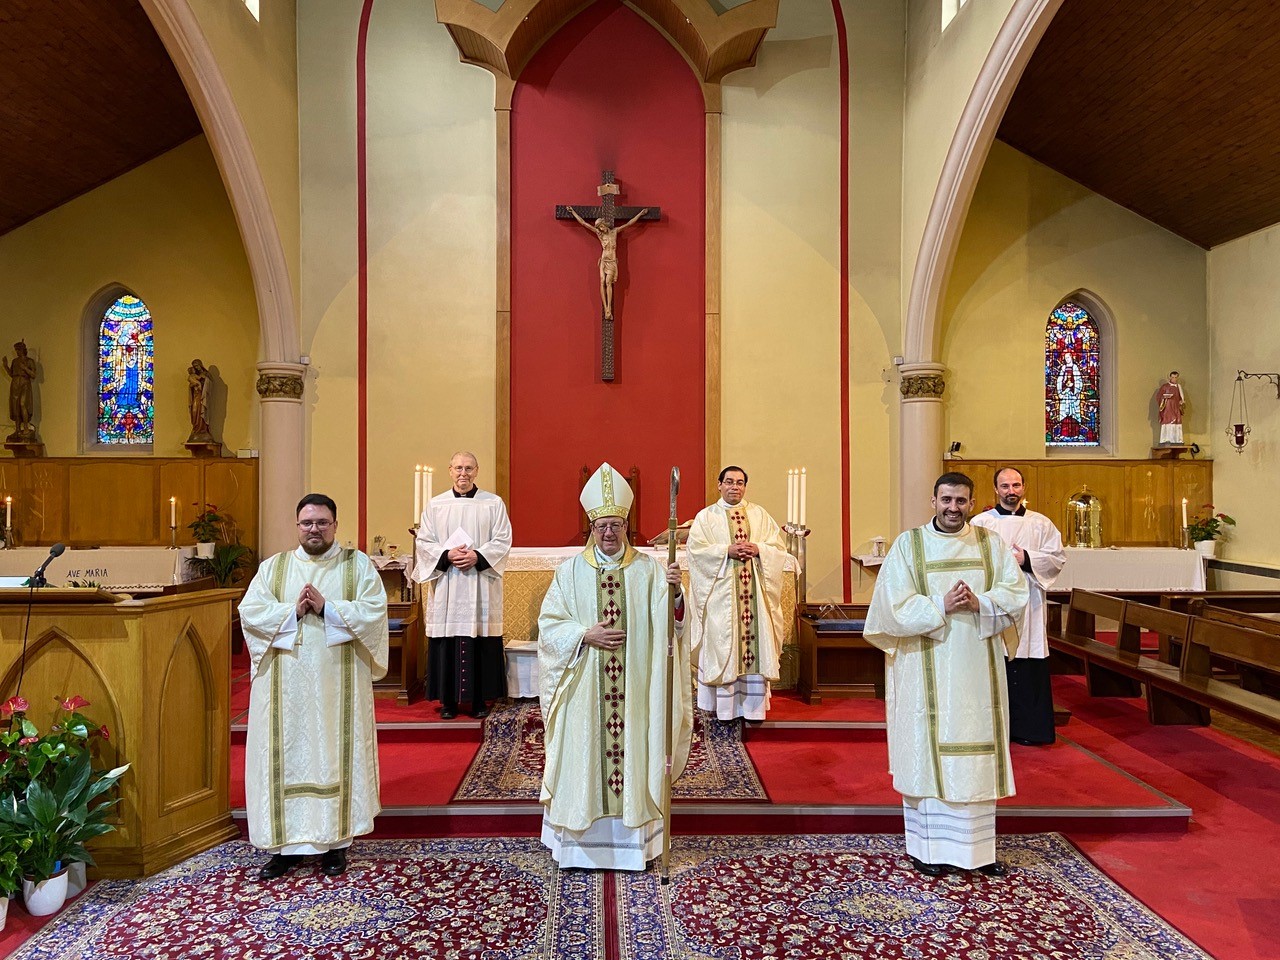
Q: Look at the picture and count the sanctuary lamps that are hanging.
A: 1